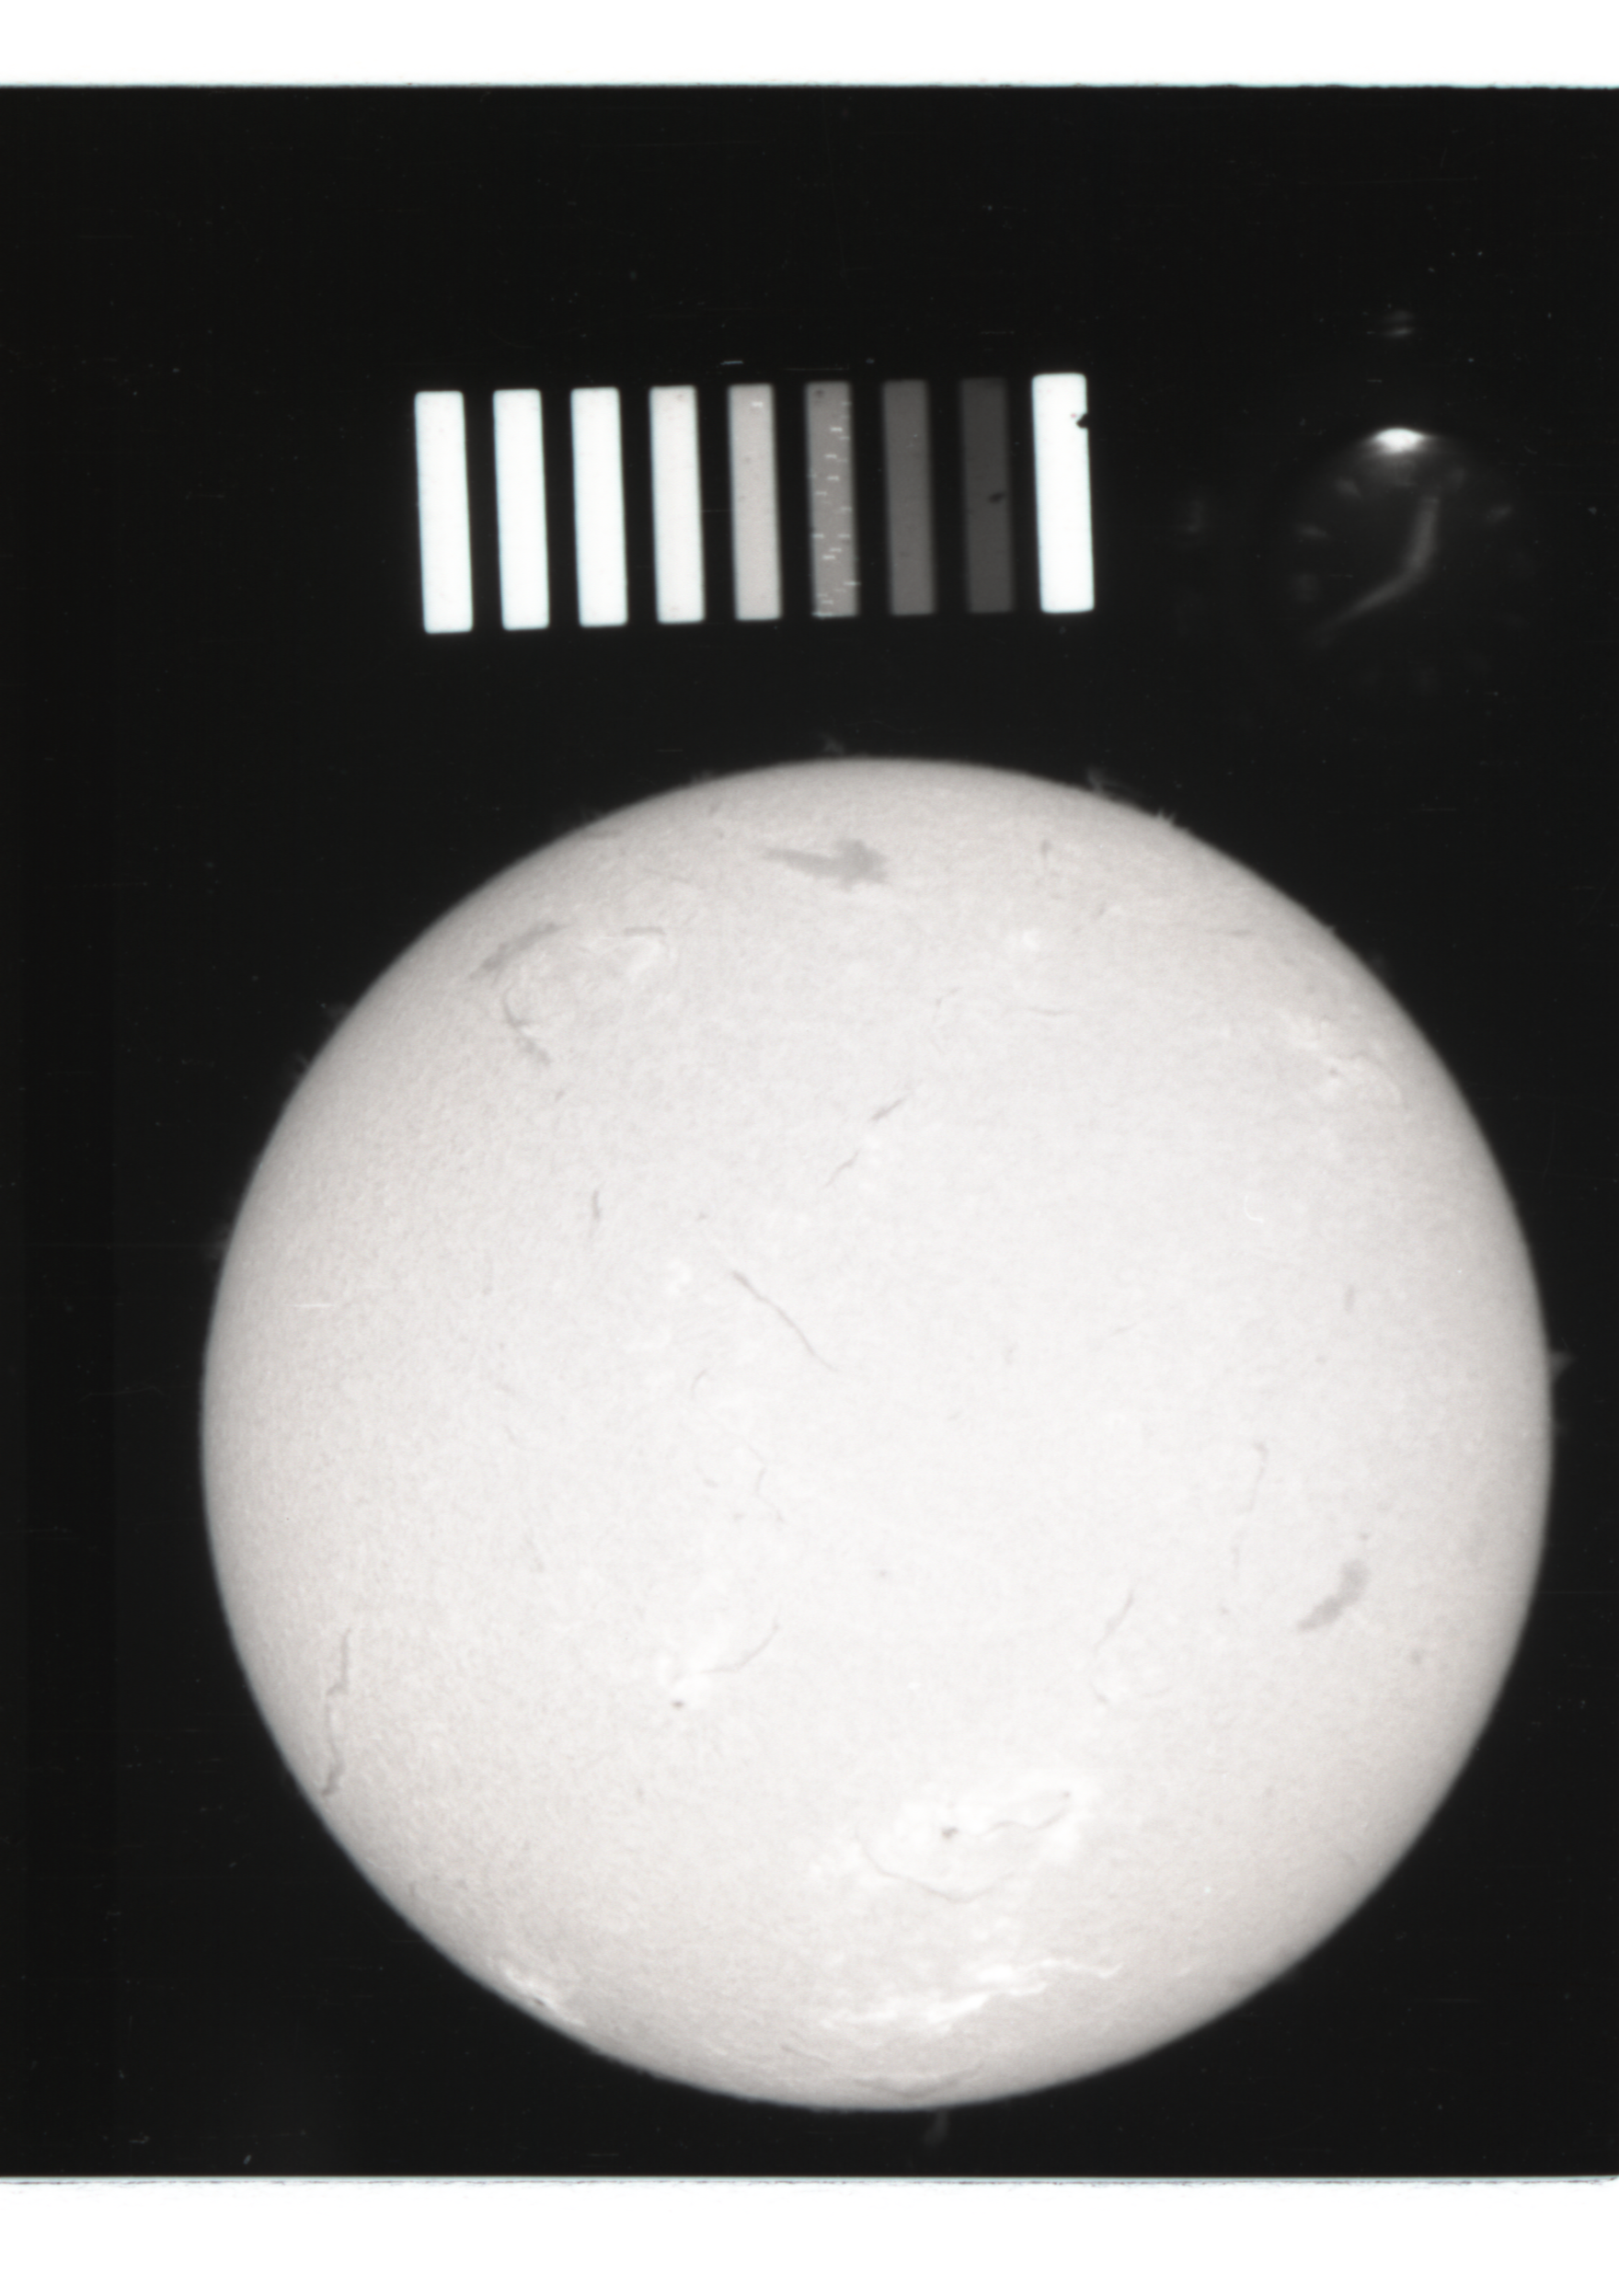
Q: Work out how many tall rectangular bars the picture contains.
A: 9